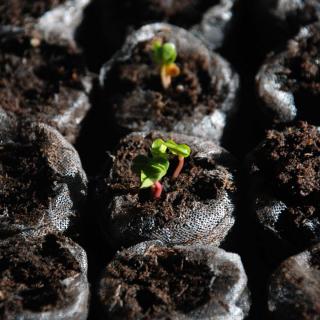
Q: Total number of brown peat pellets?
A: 12